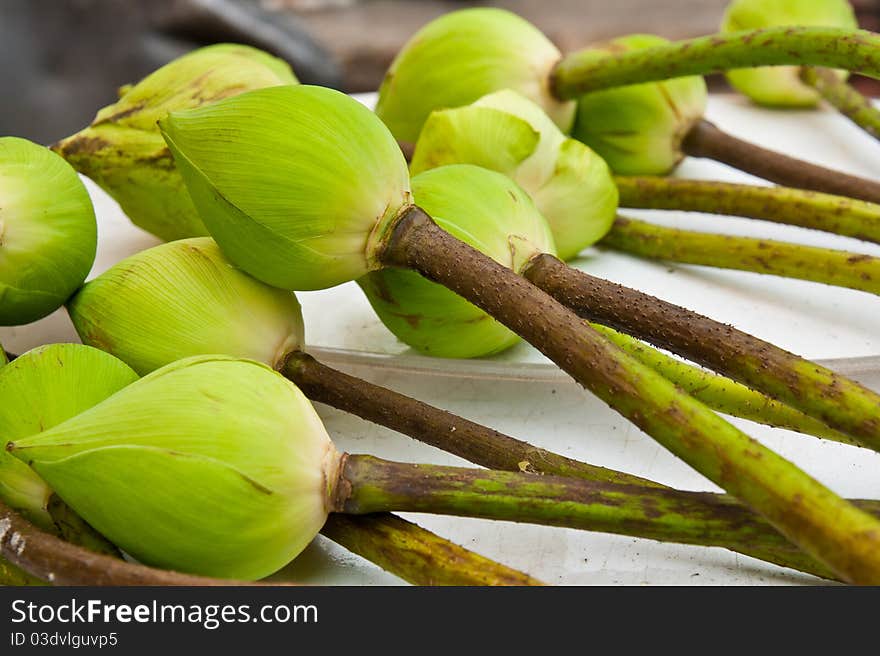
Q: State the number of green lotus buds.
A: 11